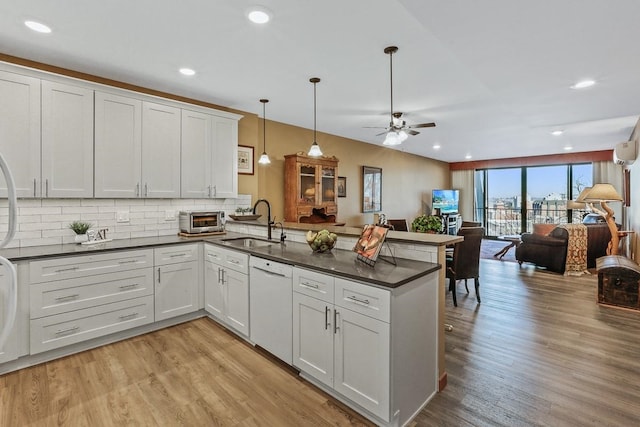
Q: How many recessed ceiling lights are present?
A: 8